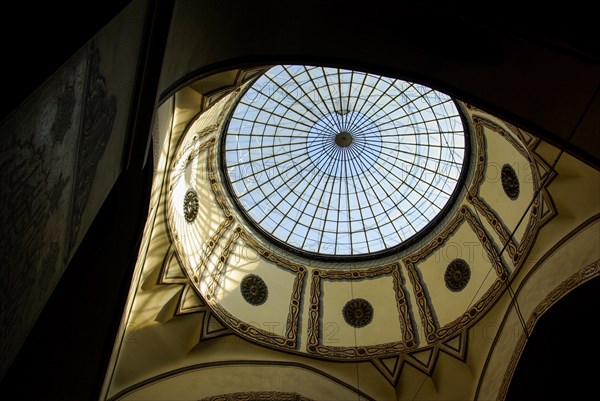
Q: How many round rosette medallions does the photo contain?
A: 5